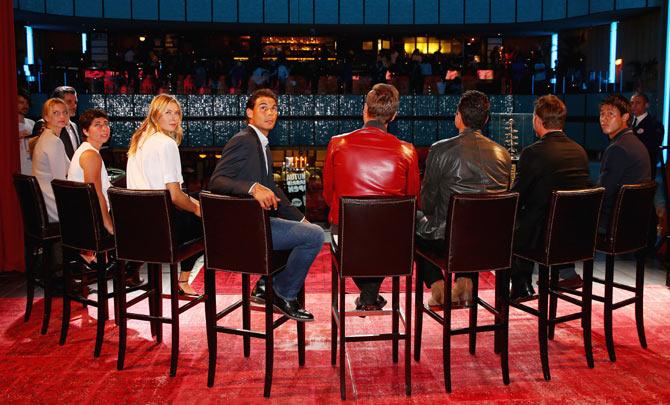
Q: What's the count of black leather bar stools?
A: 8